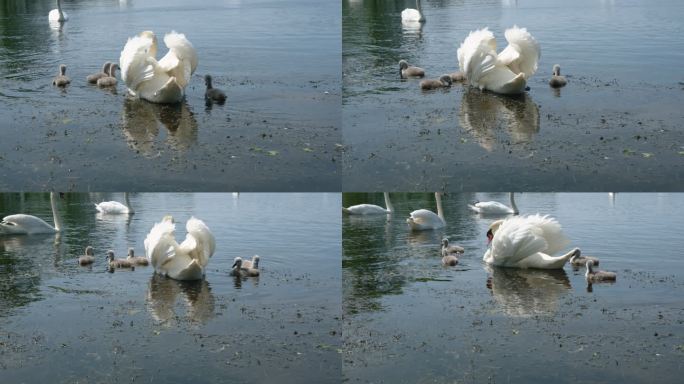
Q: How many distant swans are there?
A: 7